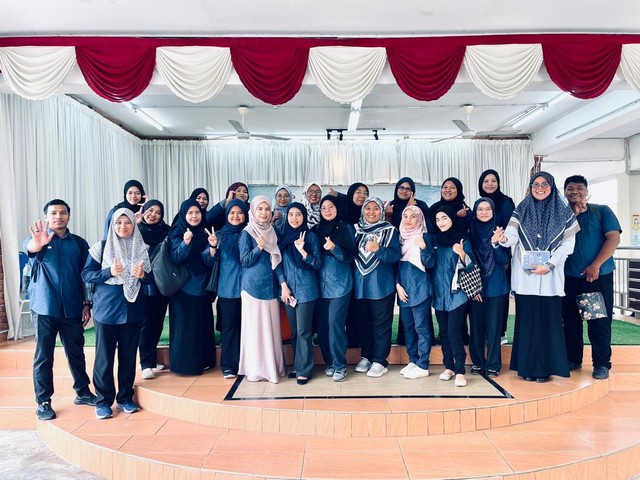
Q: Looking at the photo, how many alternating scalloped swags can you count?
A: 9